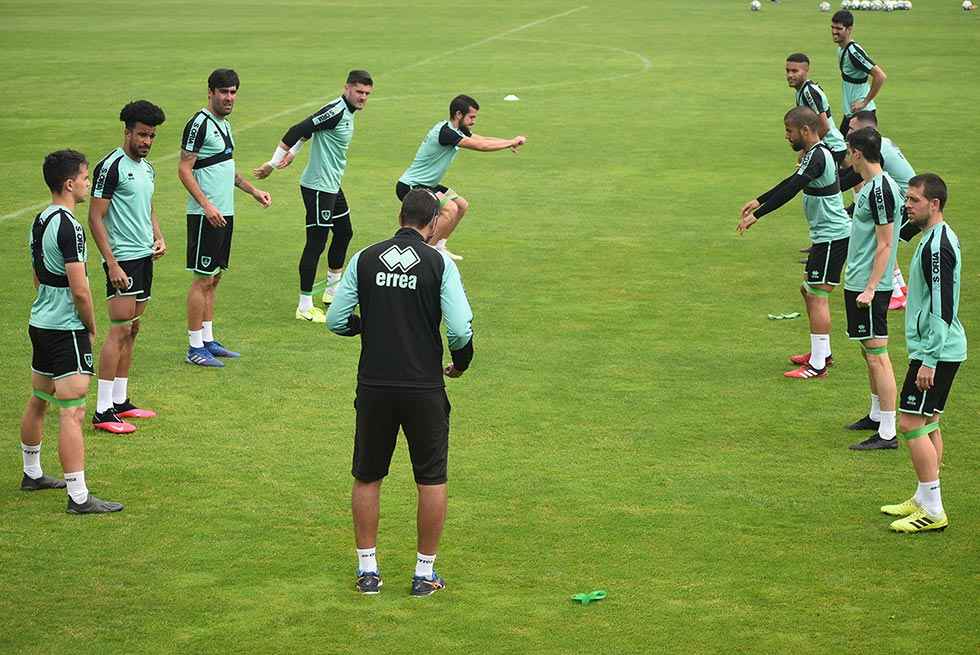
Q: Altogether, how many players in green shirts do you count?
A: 11